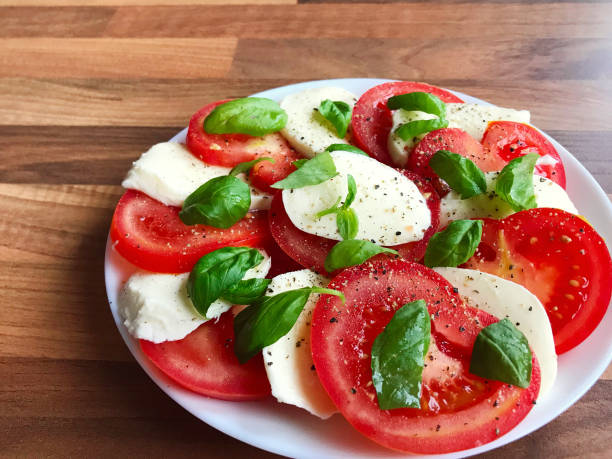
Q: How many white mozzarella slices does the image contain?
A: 8